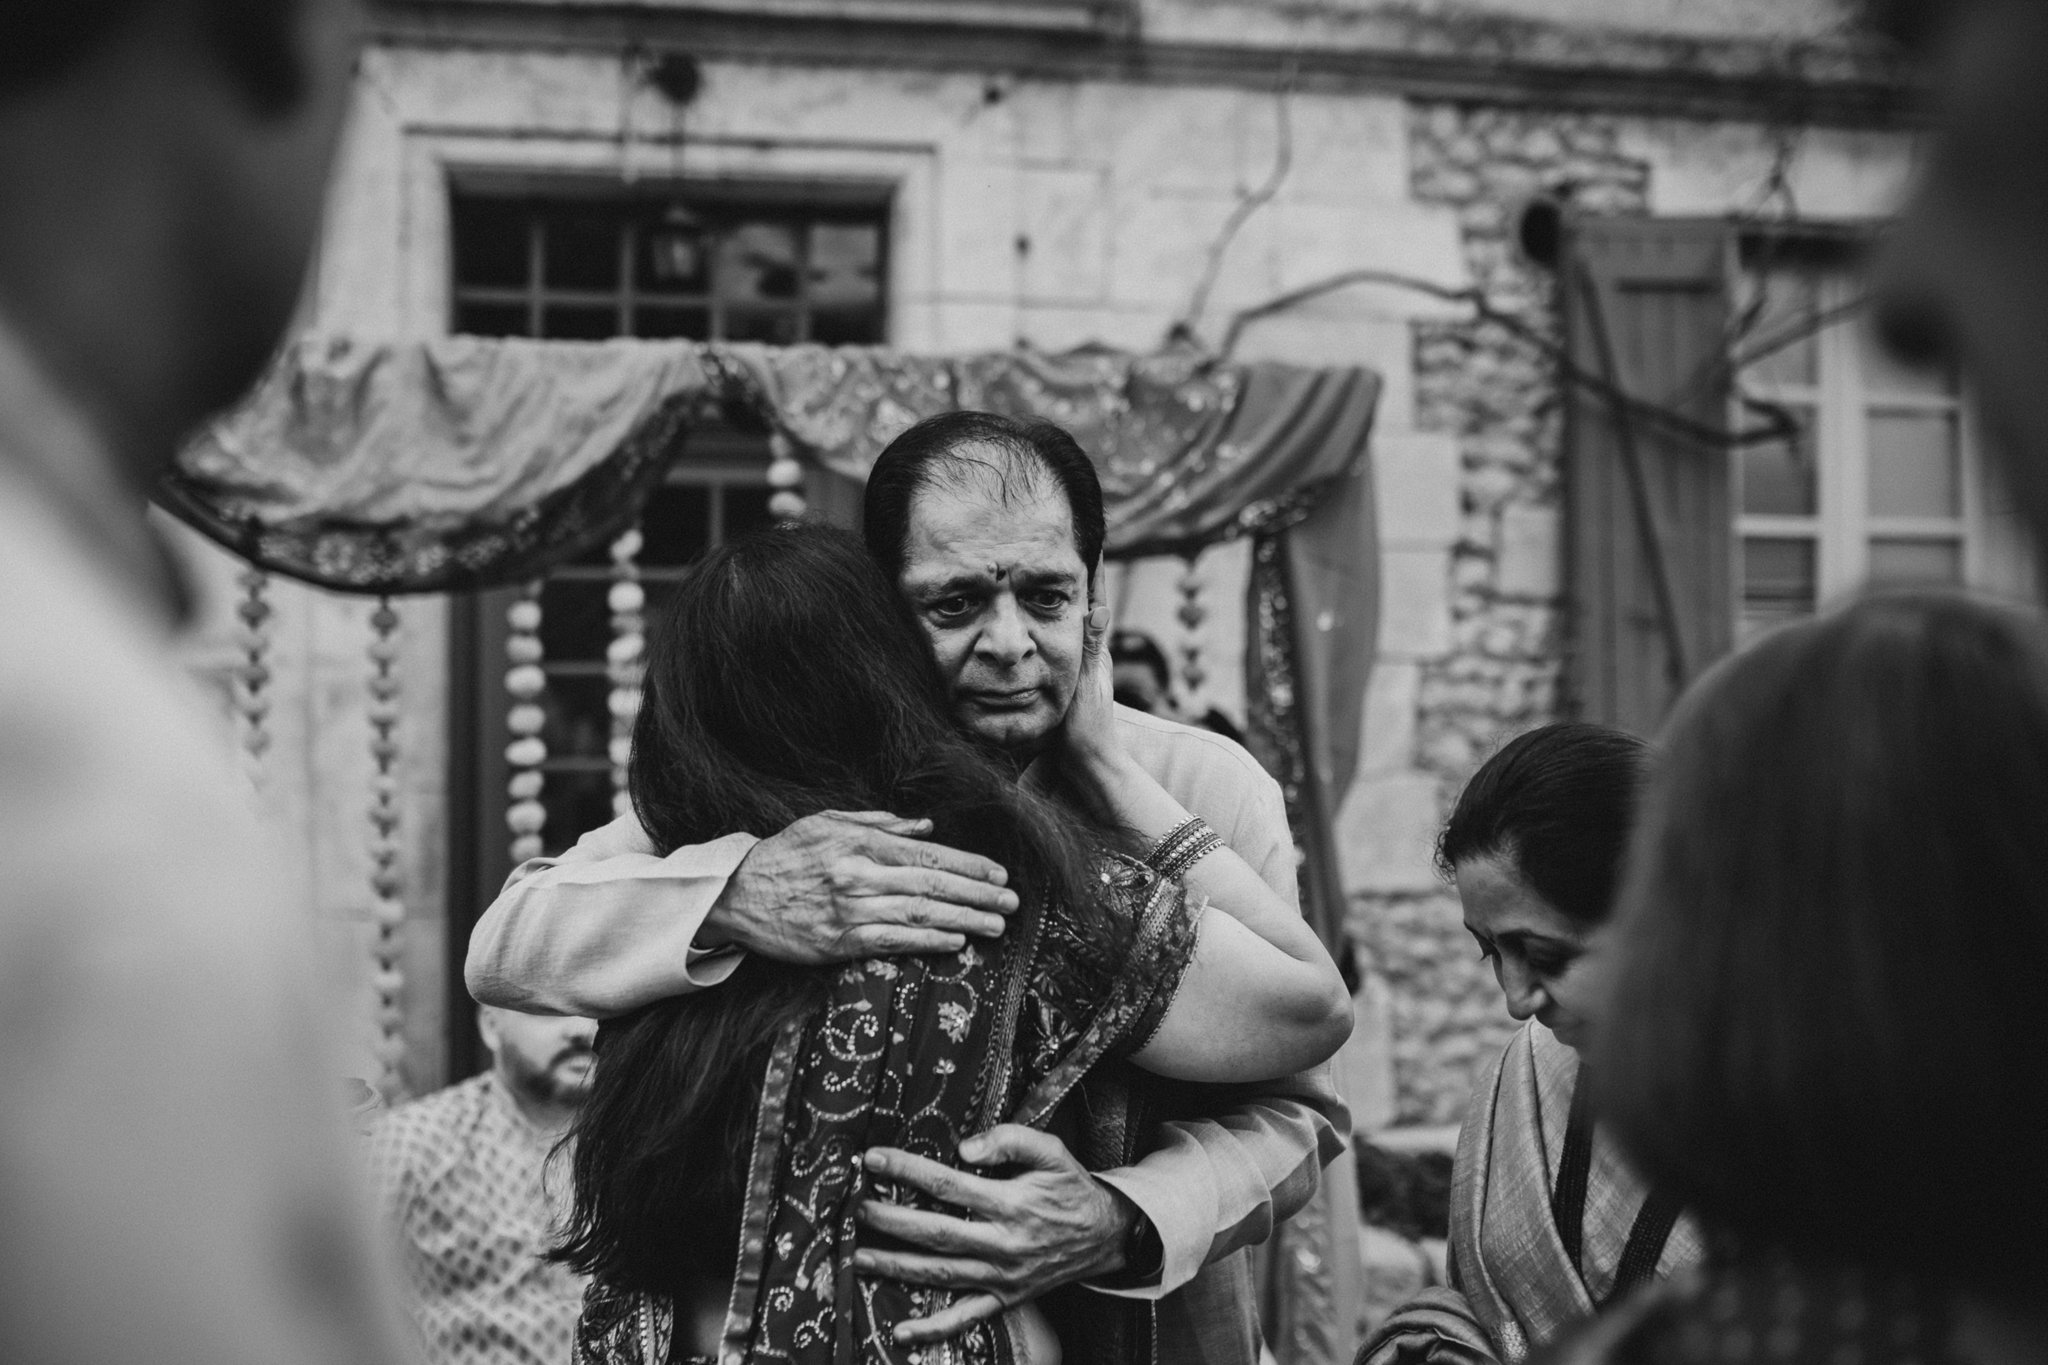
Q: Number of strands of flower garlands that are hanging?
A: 6